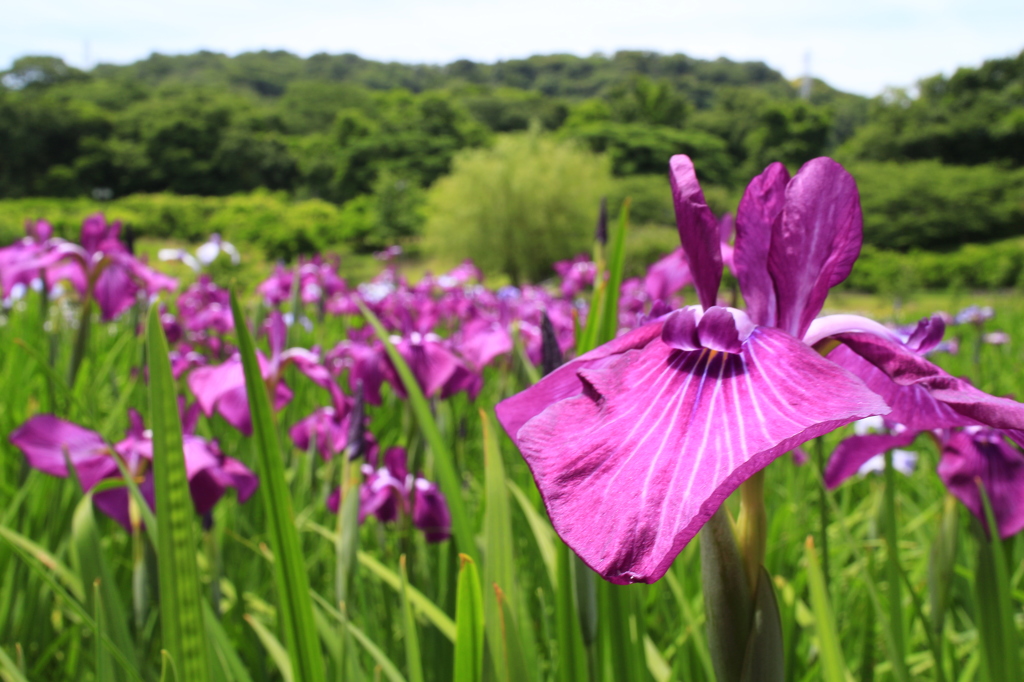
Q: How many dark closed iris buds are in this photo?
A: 3